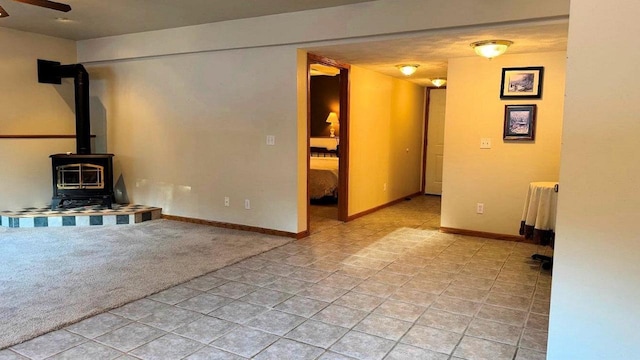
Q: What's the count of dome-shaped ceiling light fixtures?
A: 3